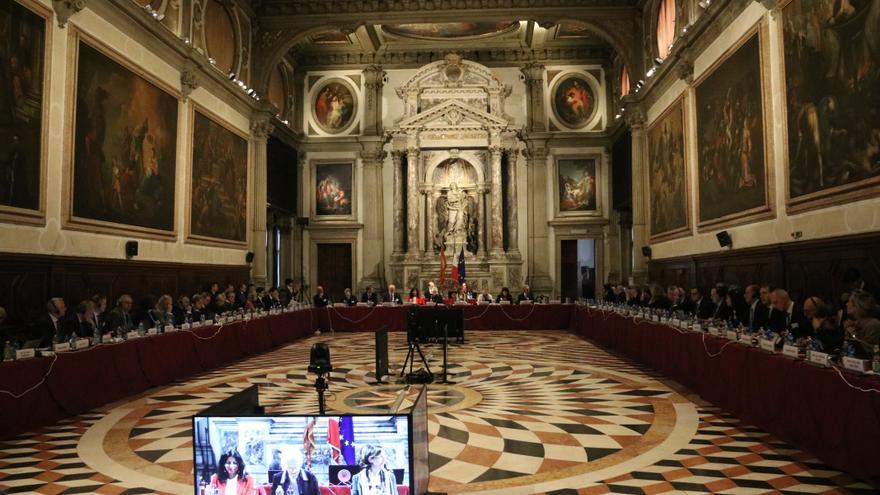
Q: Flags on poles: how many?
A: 3